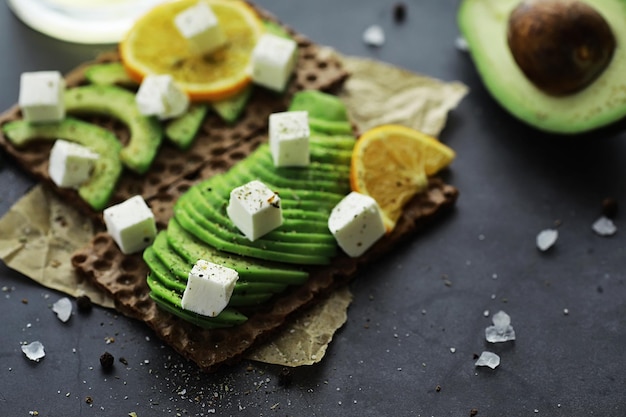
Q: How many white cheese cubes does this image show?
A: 10